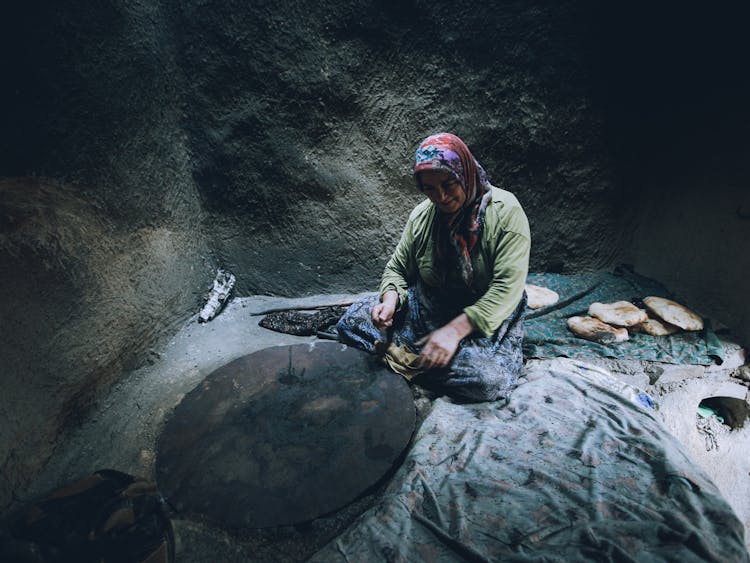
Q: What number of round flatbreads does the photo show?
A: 5